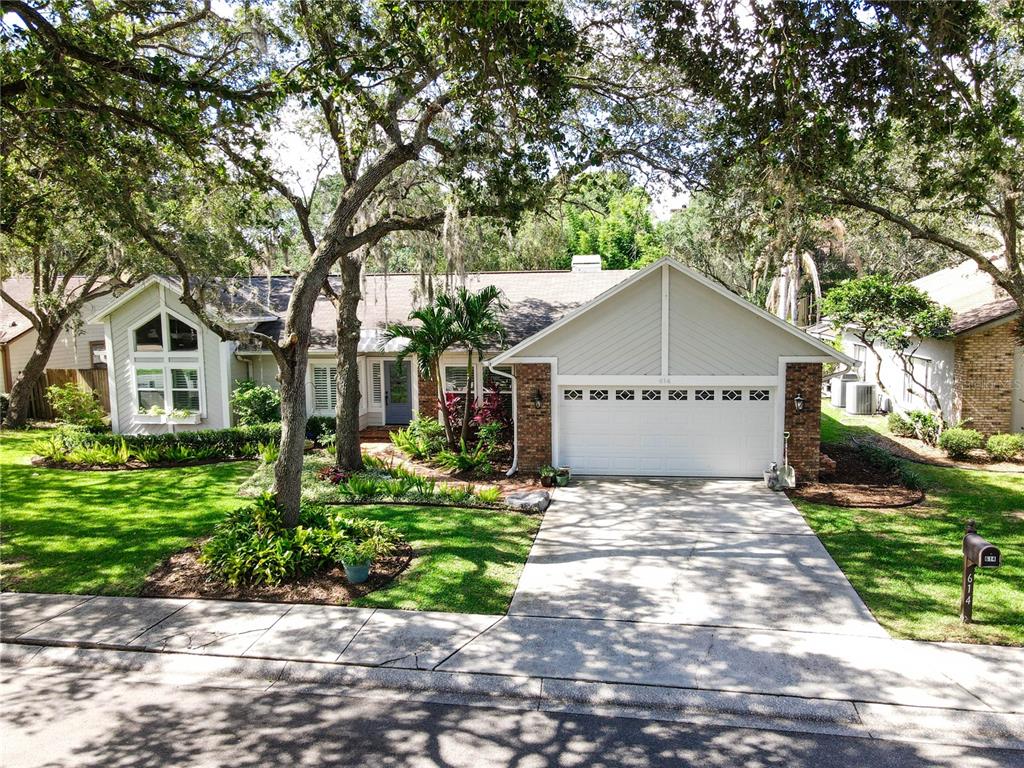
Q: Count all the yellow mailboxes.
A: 0